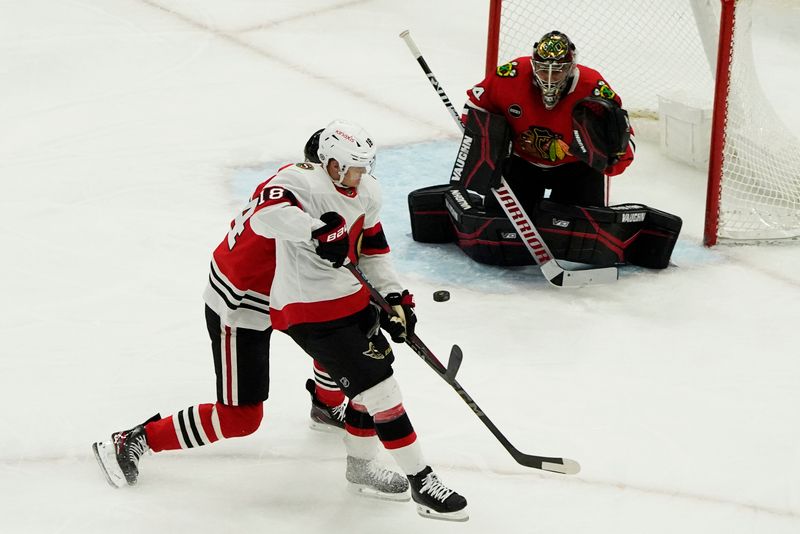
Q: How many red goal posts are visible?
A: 2